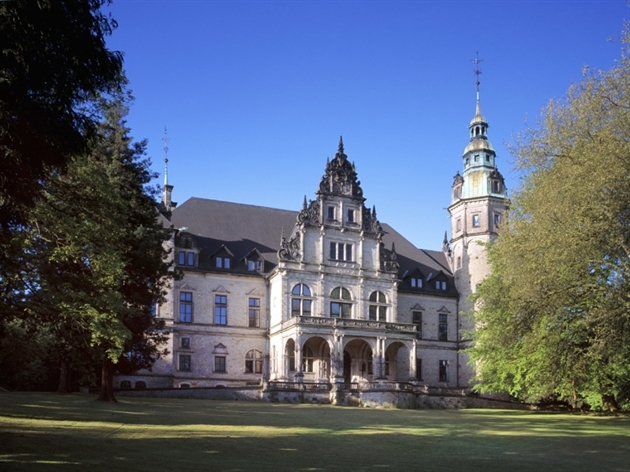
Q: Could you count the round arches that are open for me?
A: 4